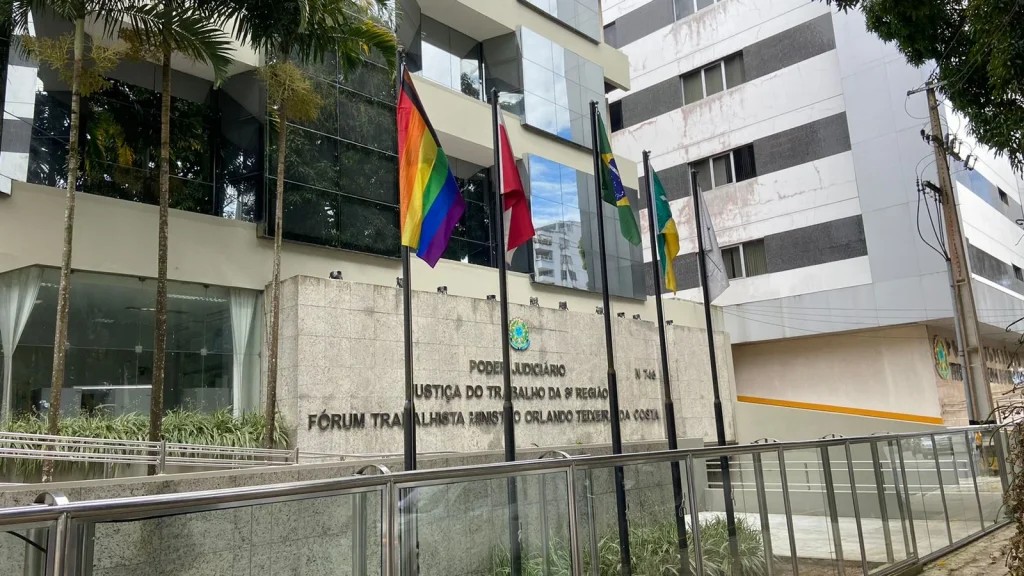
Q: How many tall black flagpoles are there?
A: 5